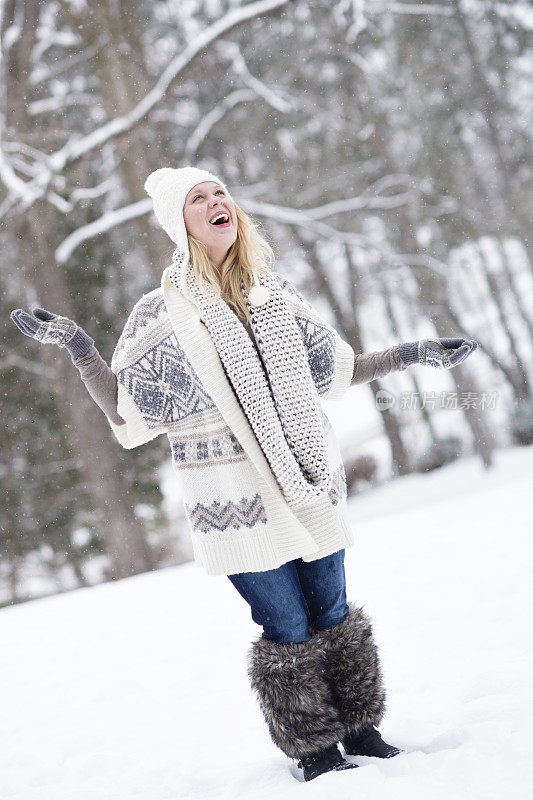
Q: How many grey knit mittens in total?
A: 2